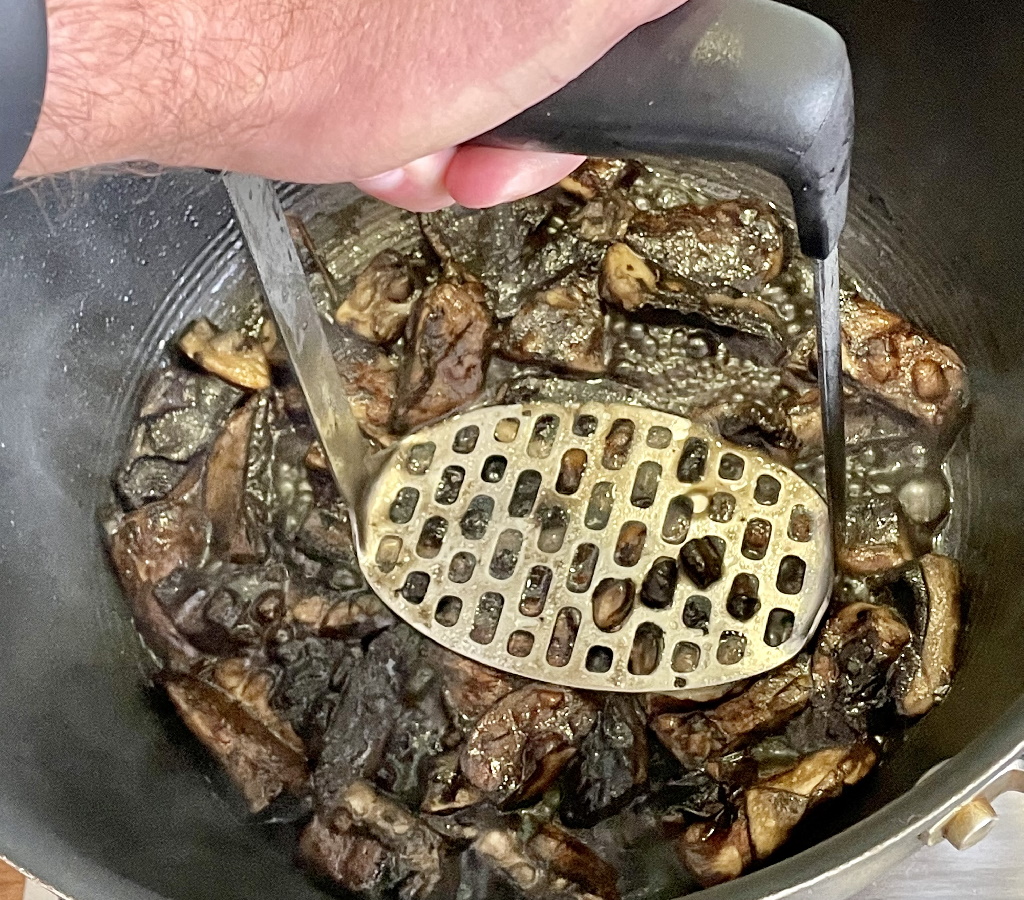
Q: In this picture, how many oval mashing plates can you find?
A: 1